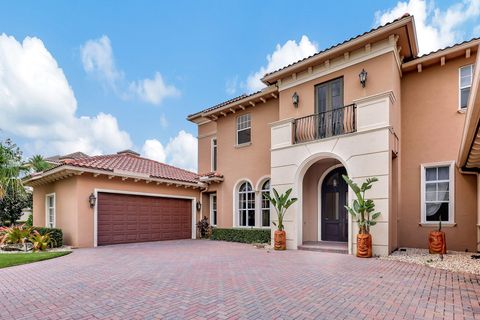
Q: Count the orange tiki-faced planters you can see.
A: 3